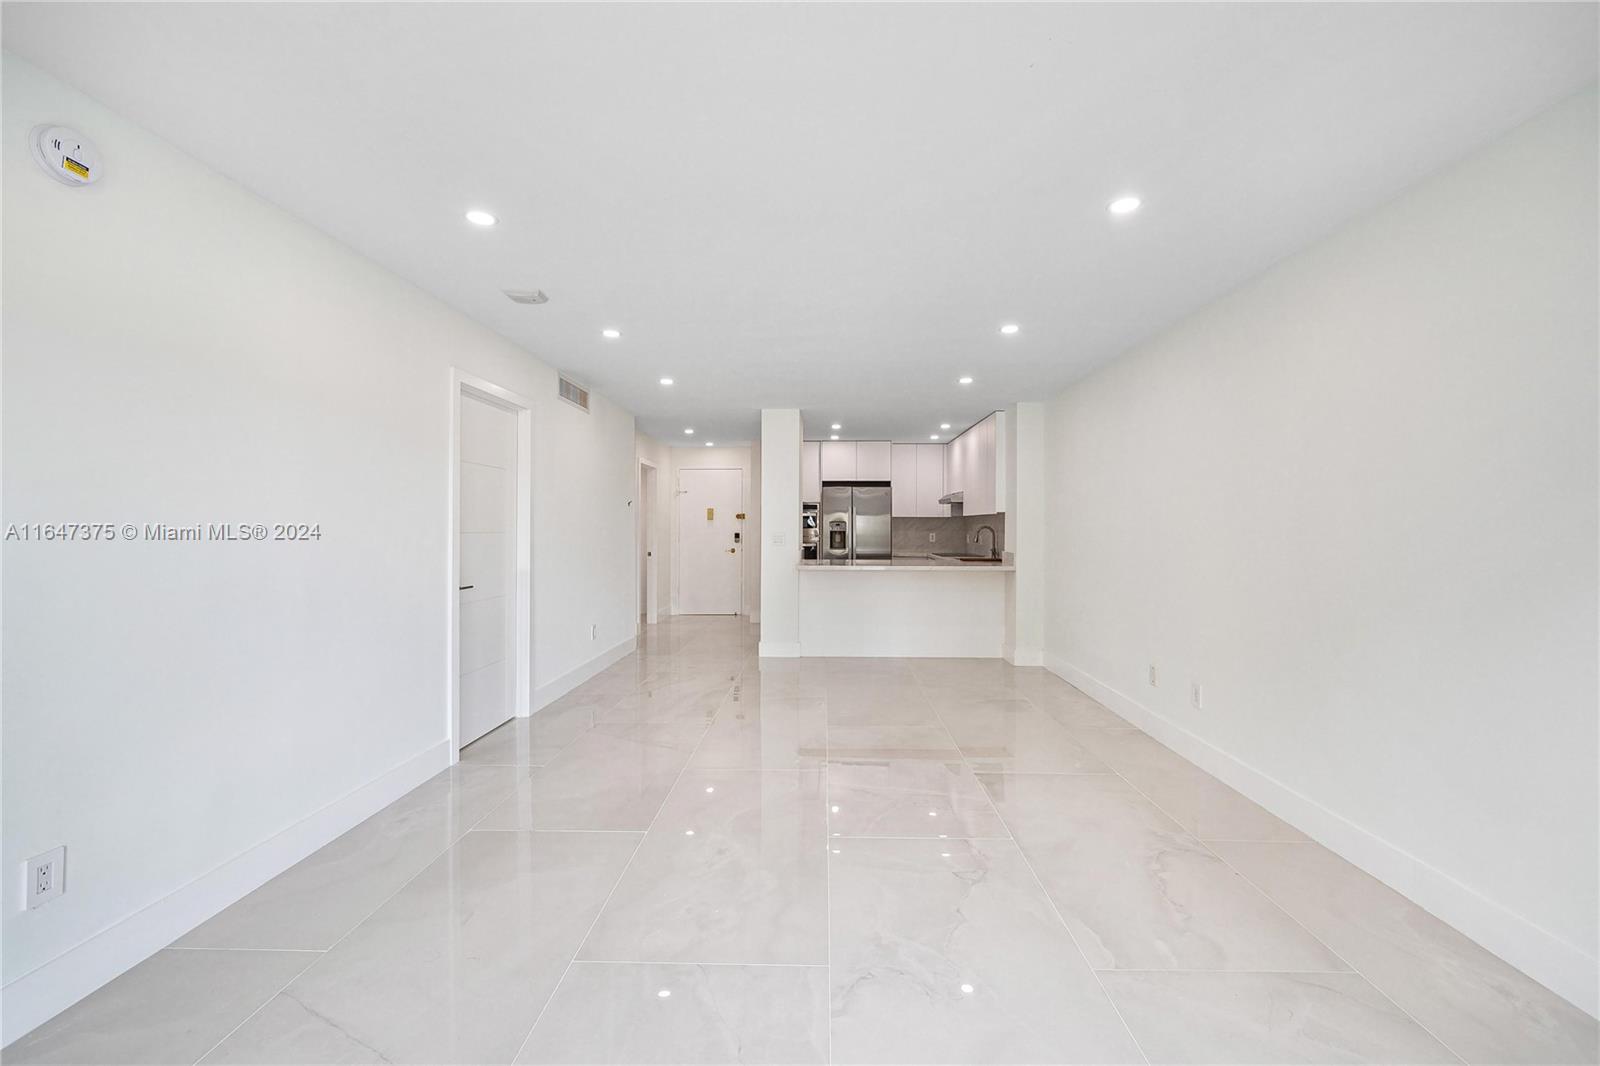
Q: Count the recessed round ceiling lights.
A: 12